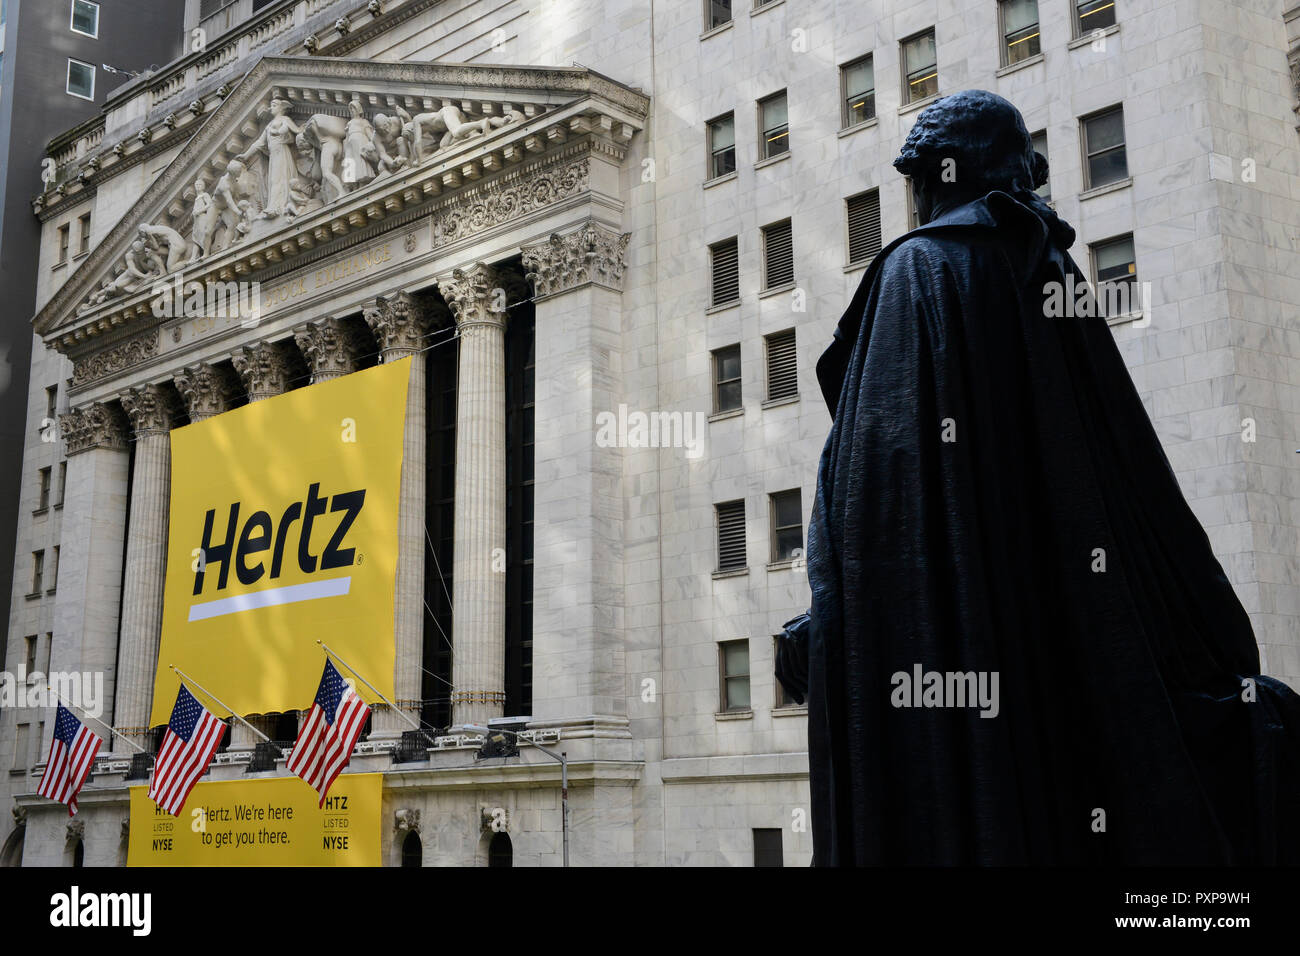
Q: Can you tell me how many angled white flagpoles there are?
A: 3